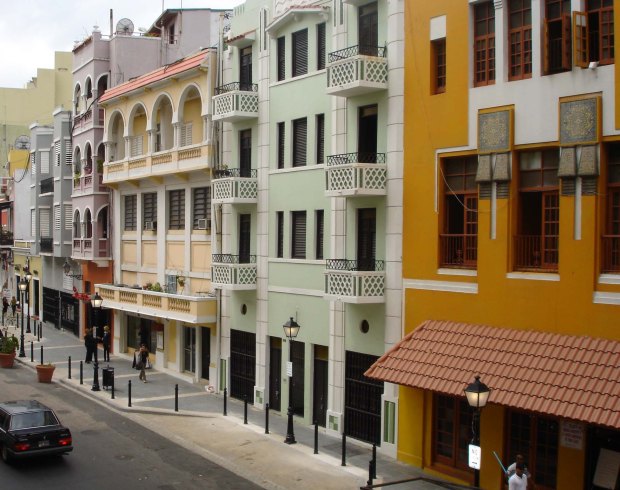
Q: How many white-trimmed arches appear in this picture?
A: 13